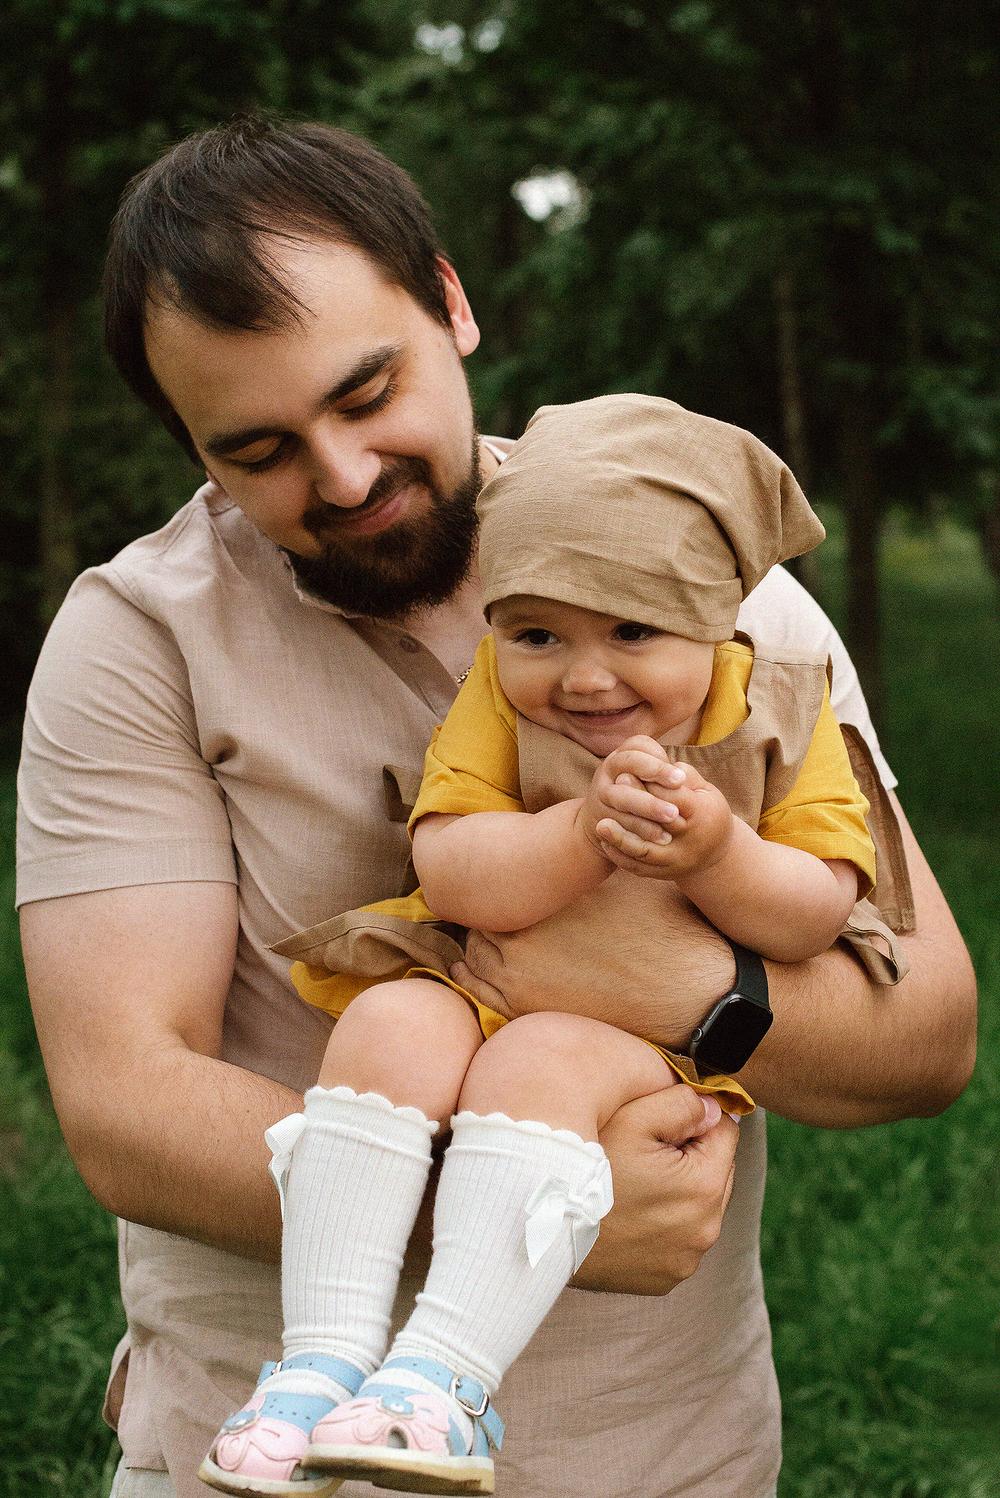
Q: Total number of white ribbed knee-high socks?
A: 2